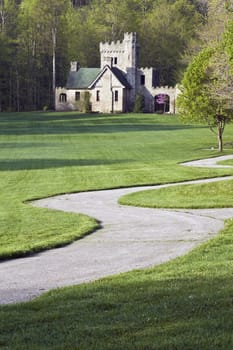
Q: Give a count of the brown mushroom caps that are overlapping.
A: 0